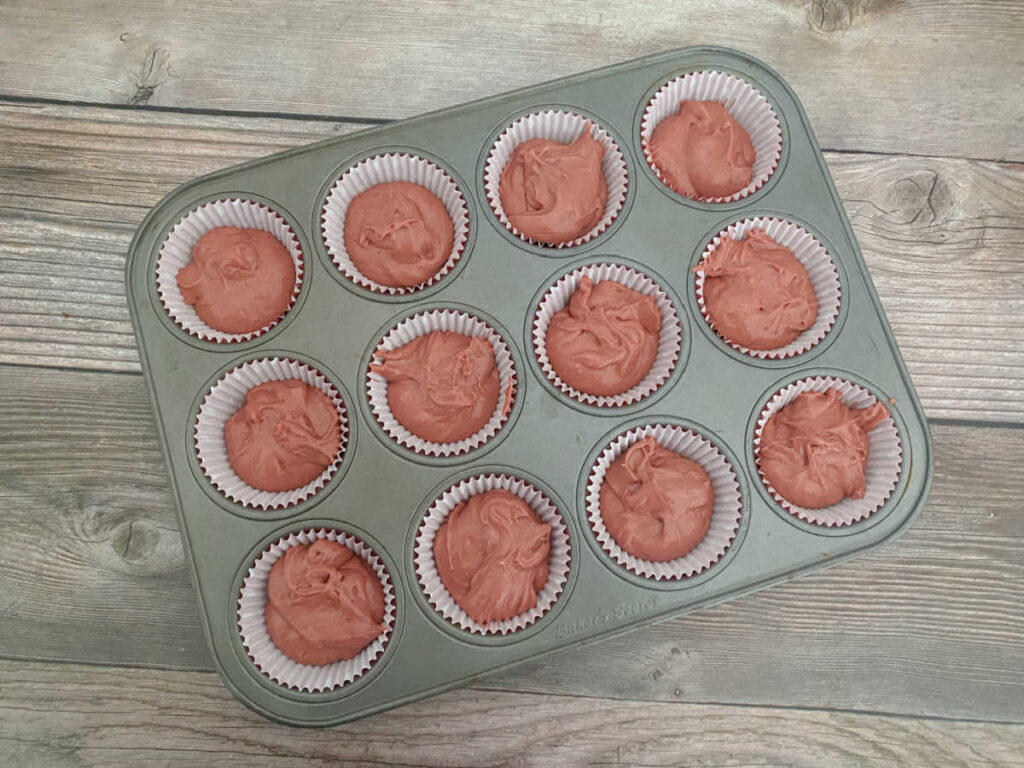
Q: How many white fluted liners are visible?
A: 12